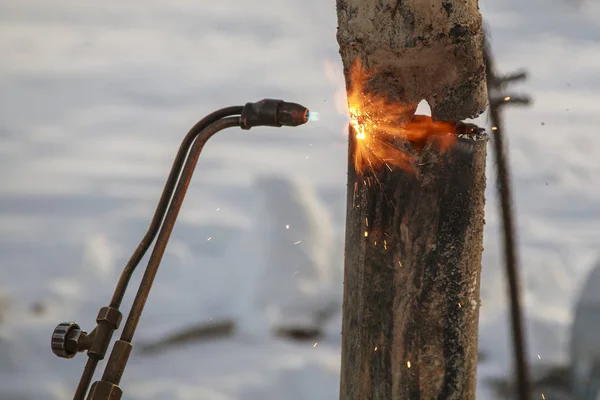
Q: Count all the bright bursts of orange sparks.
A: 1